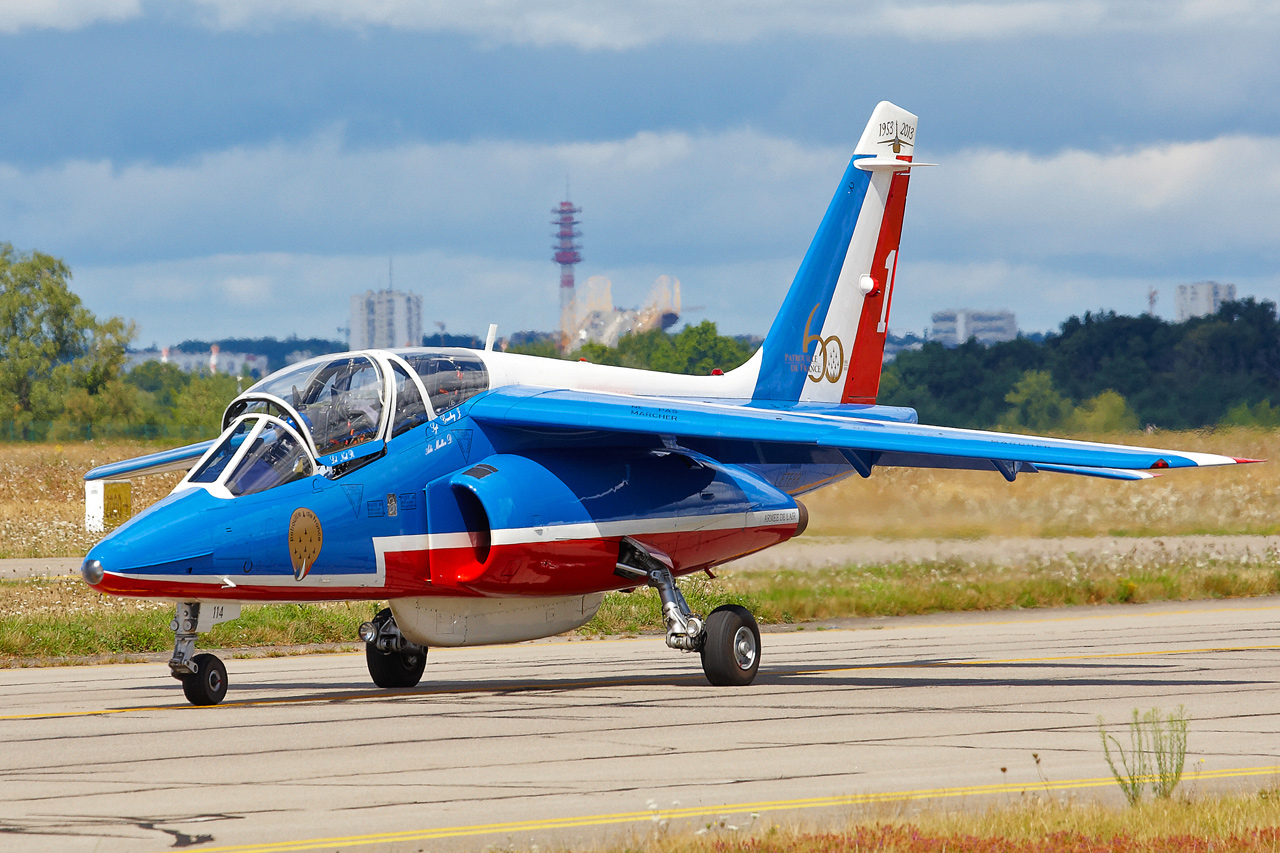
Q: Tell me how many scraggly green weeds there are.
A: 2